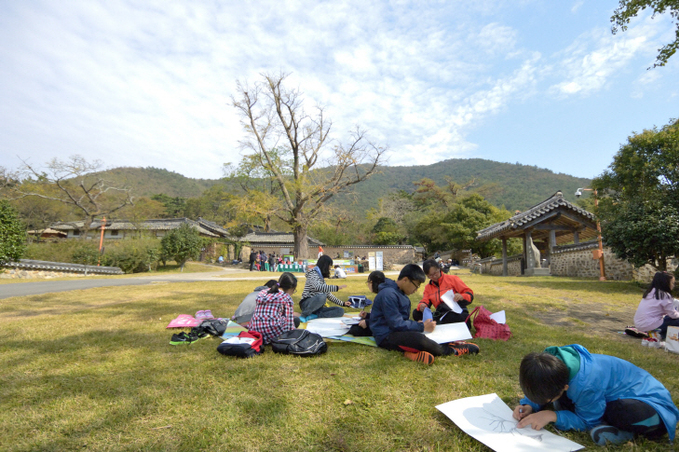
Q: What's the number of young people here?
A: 8